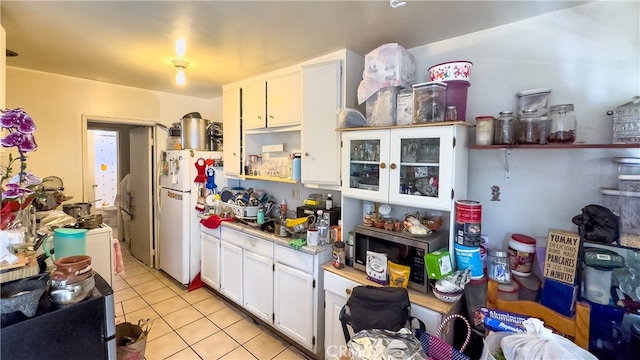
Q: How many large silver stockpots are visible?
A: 1